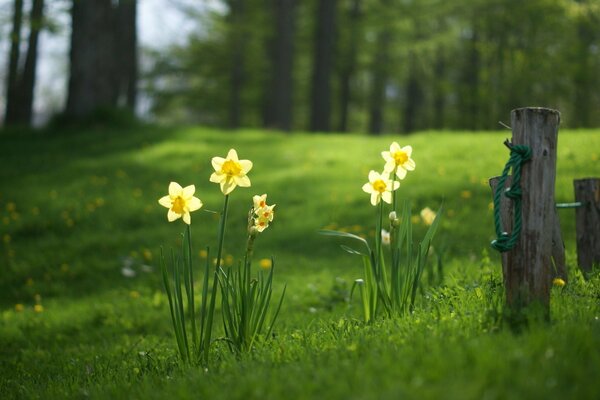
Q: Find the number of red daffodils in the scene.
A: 0